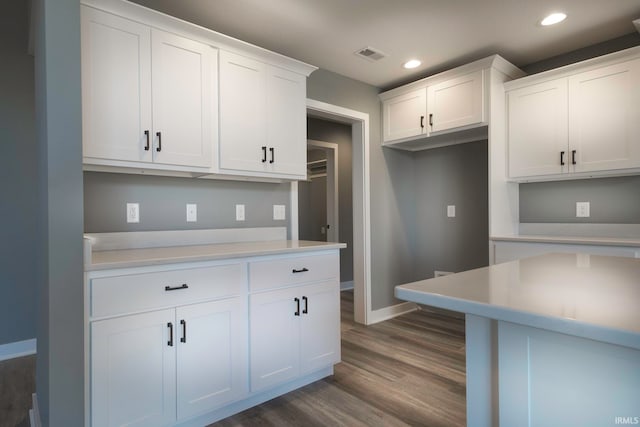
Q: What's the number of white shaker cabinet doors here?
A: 12